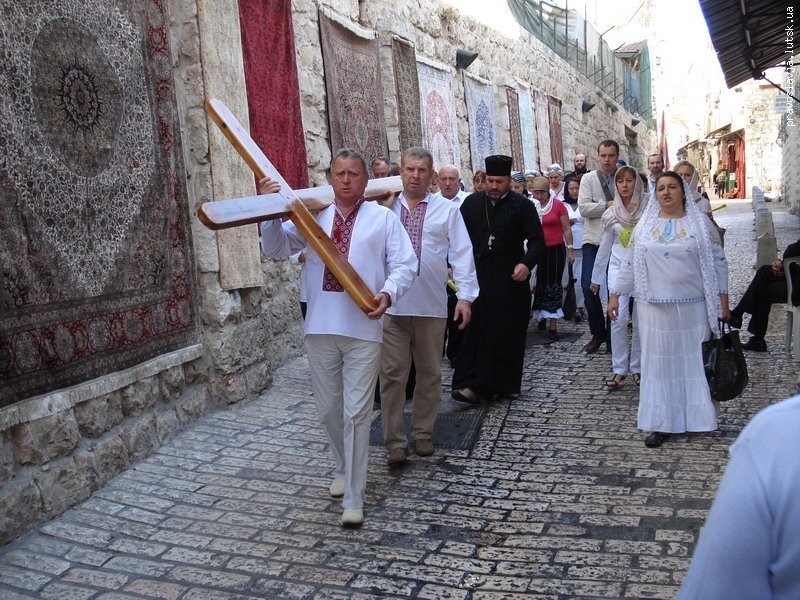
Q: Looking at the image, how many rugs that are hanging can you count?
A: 11